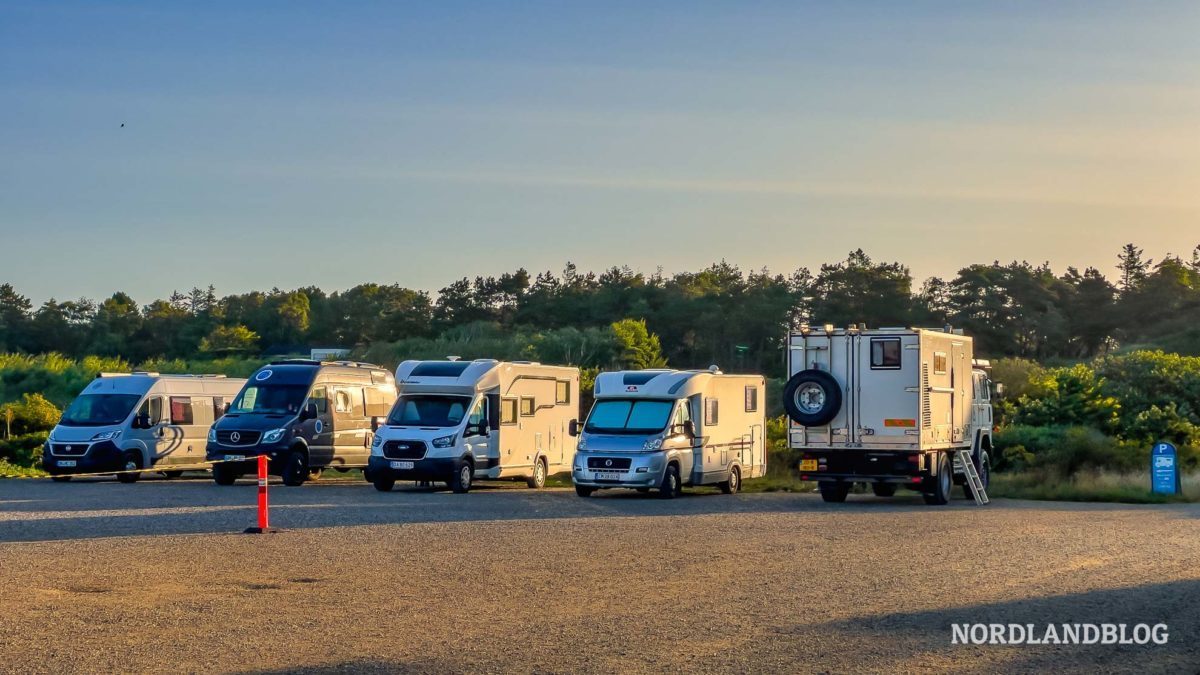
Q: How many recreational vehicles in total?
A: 5